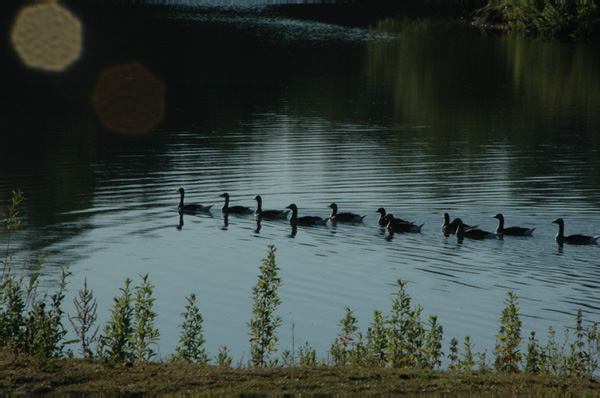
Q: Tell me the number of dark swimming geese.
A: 11